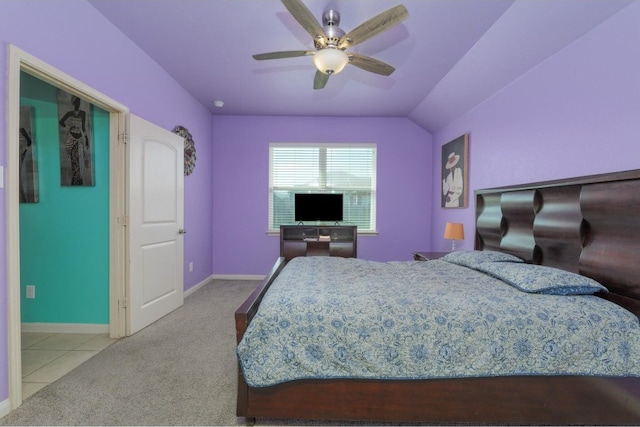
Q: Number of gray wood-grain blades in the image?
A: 5